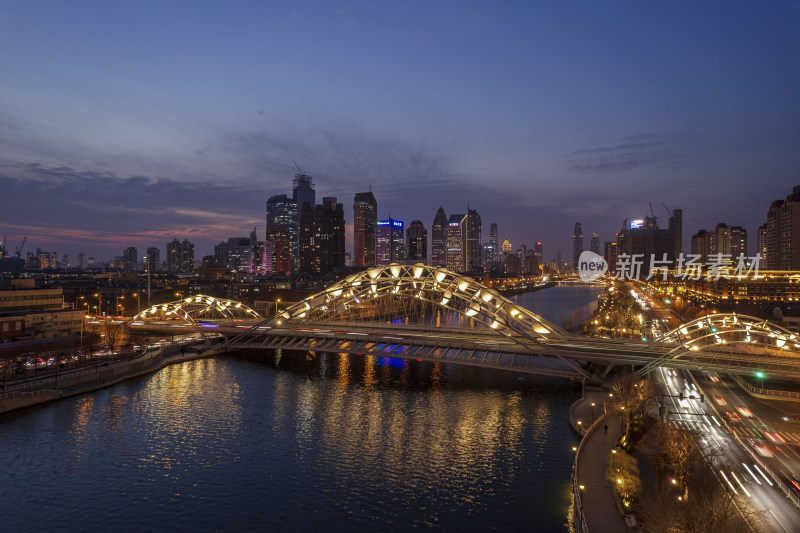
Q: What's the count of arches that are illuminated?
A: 3